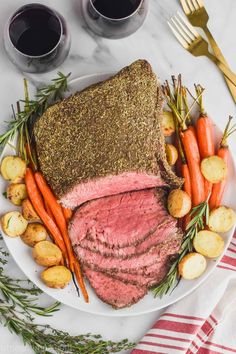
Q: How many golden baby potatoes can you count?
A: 14